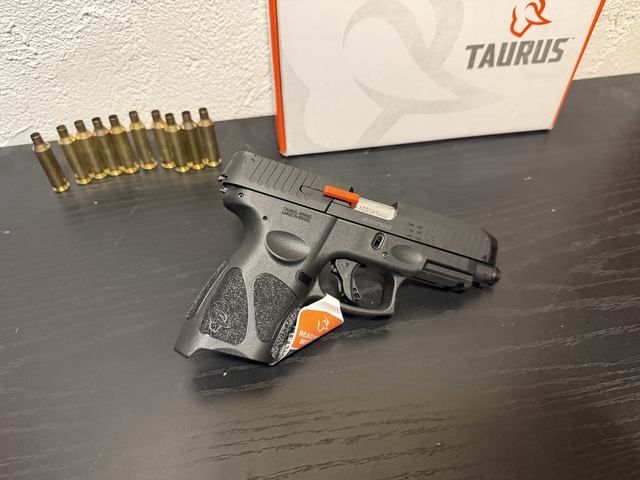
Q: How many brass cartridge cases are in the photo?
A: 10